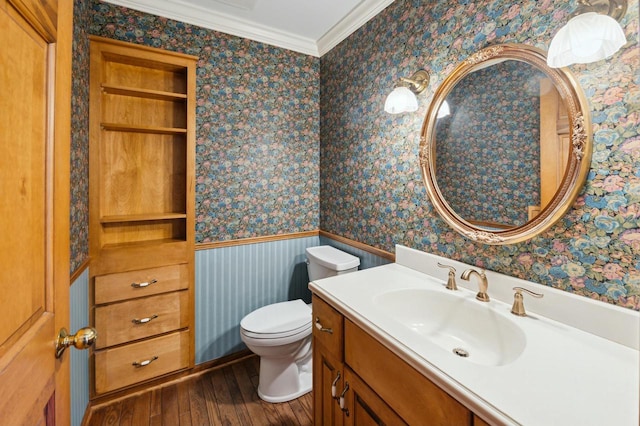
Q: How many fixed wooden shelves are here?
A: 3